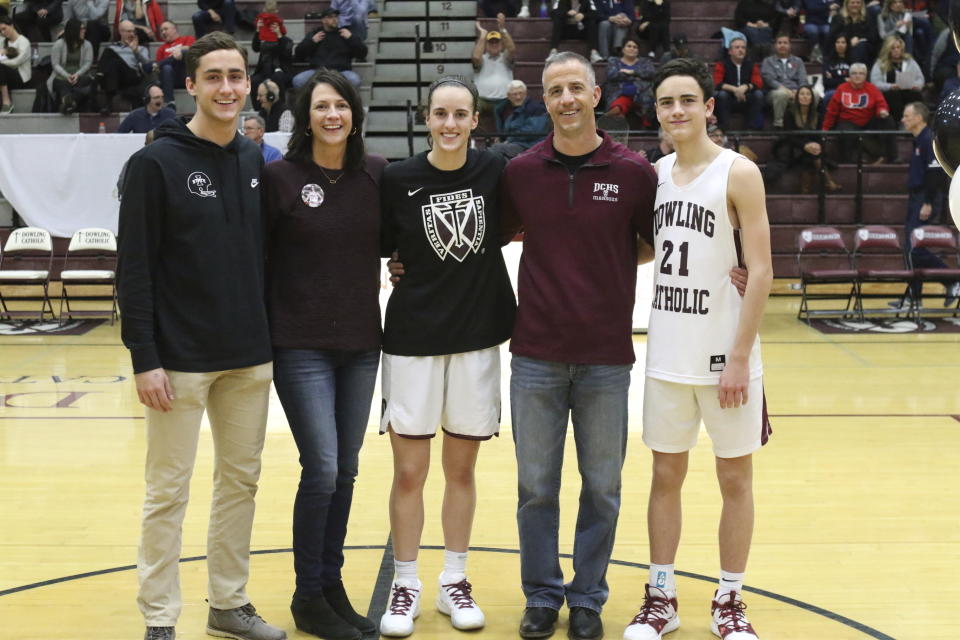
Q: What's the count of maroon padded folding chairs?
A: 3